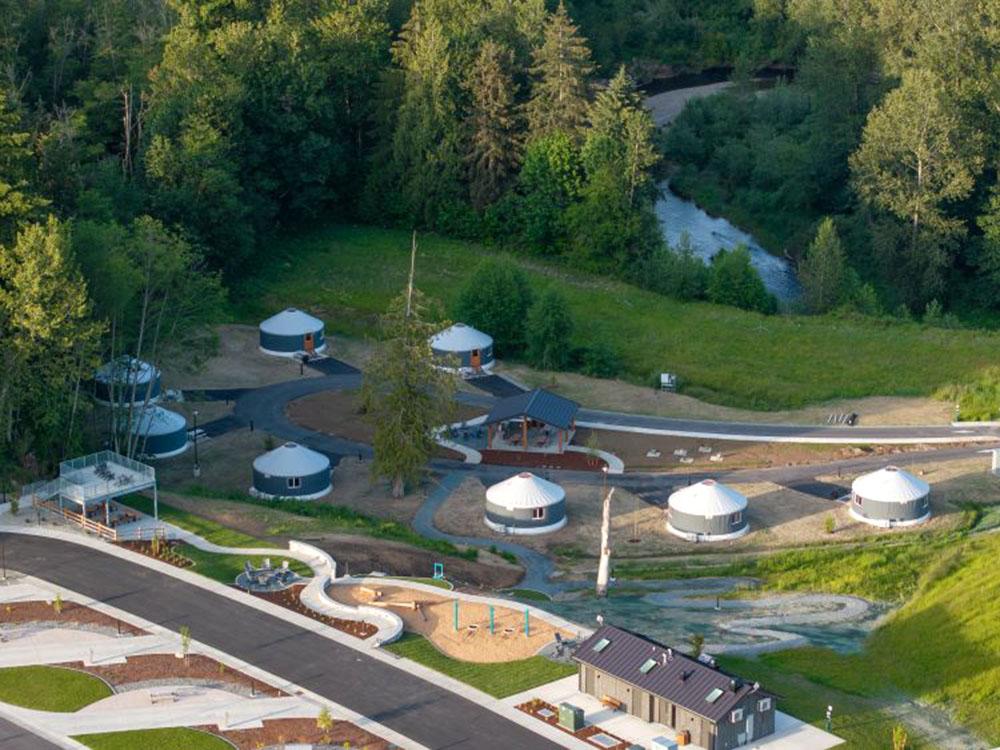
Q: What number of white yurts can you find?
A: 8